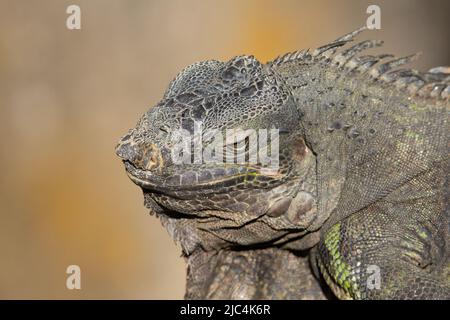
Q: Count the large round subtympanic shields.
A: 1